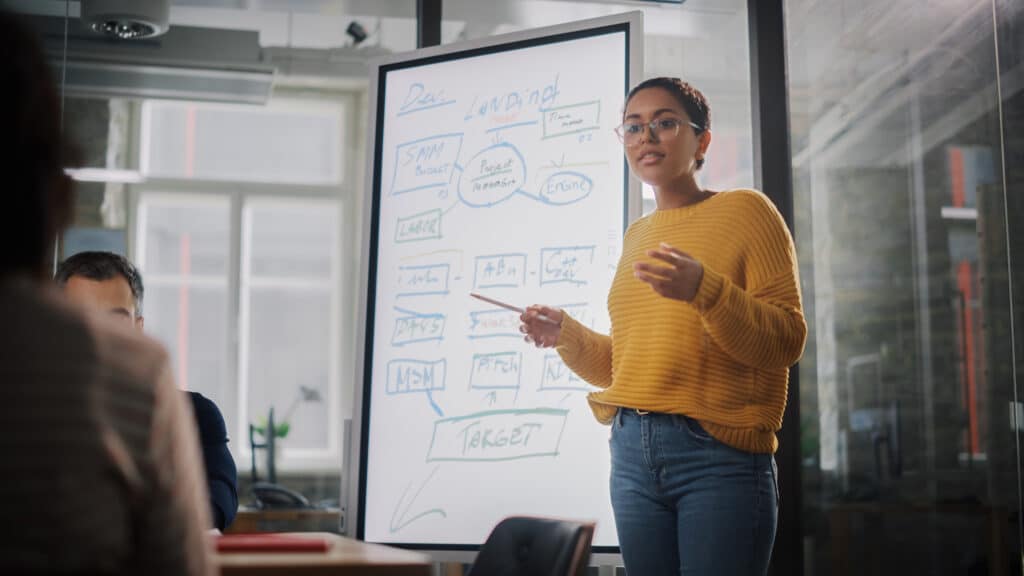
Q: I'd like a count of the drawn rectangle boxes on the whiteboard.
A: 13